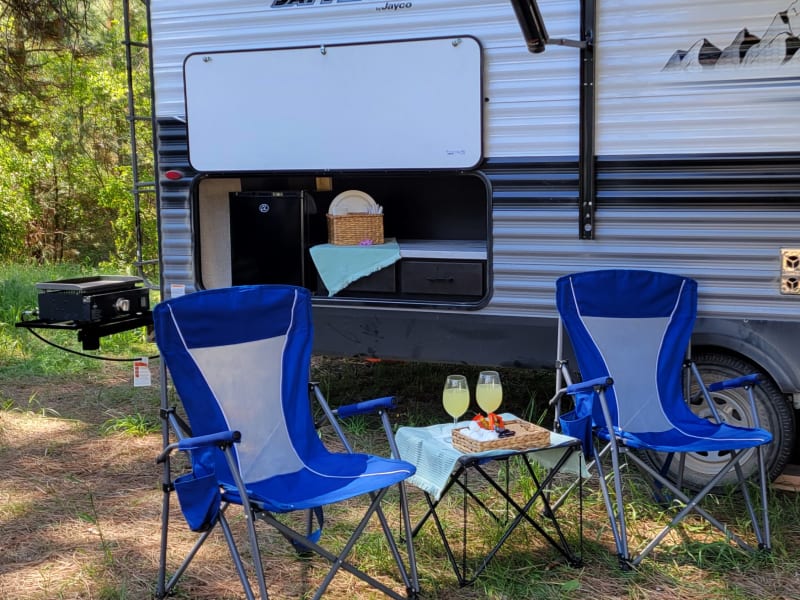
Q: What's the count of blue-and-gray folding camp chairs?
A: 2